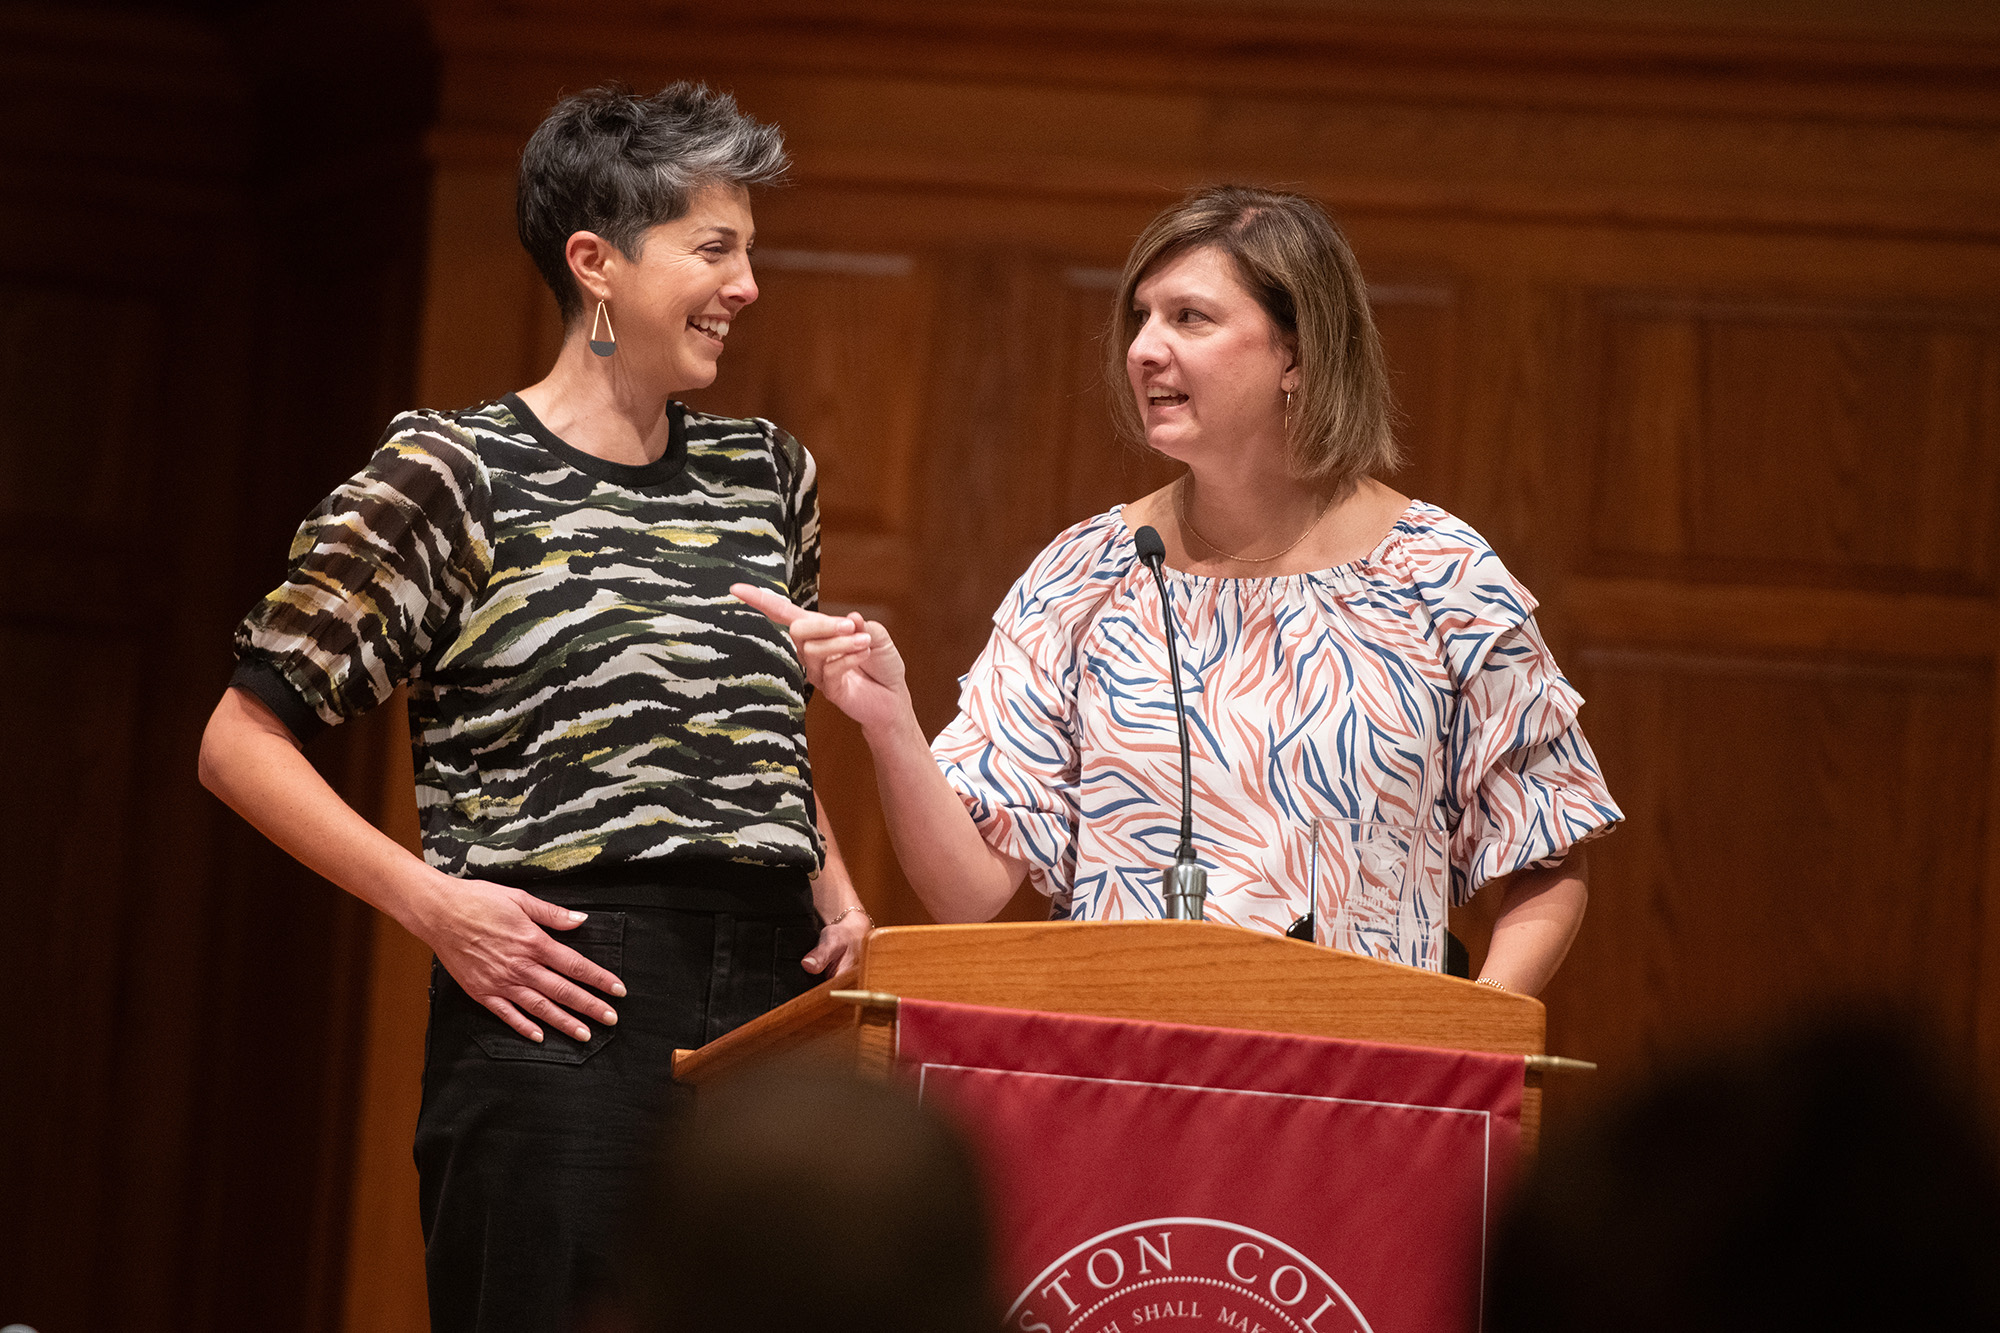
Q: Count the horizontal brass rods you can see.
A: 1